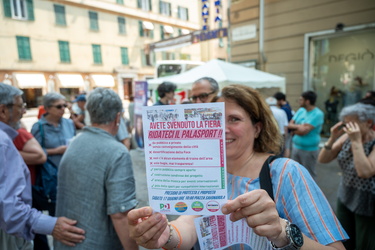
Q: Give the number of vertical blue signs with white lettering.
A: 2